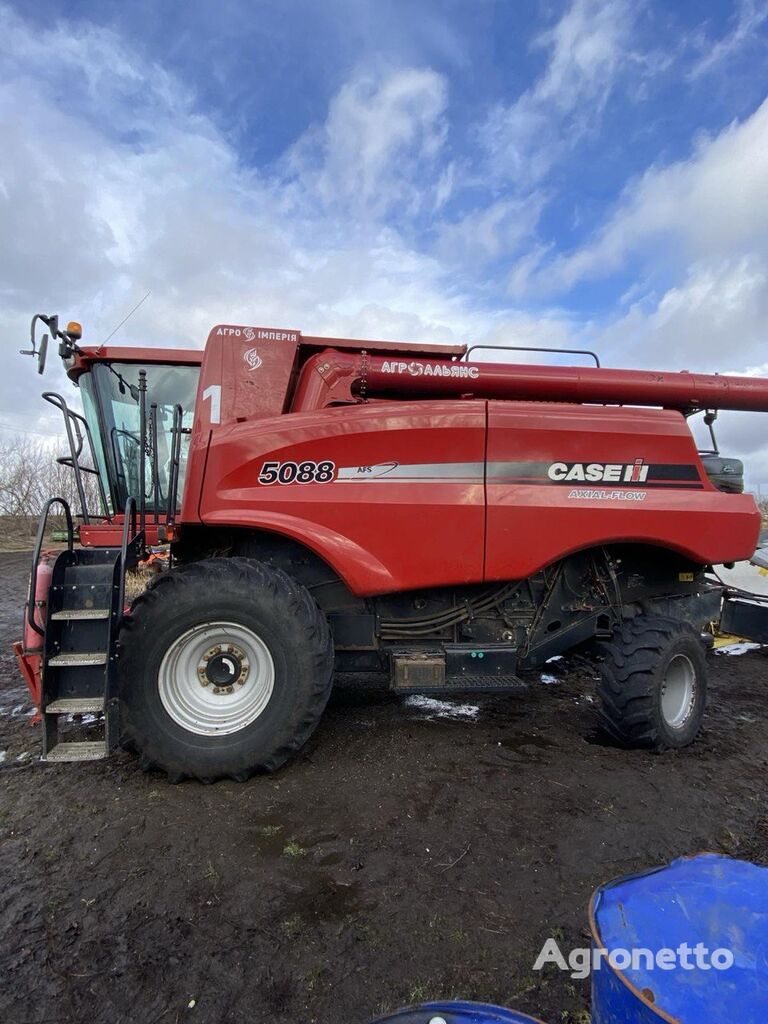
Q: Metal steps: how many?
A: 4